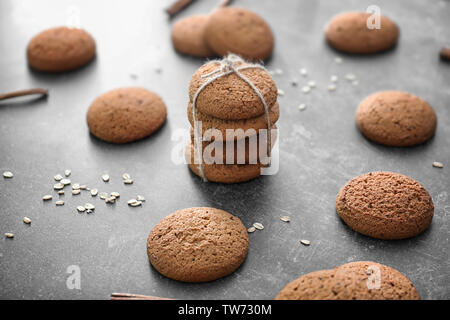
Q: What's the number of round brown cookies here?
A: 14